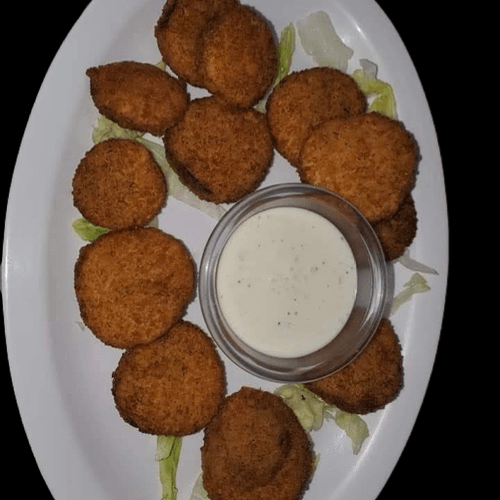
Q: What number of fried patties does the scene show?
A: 12